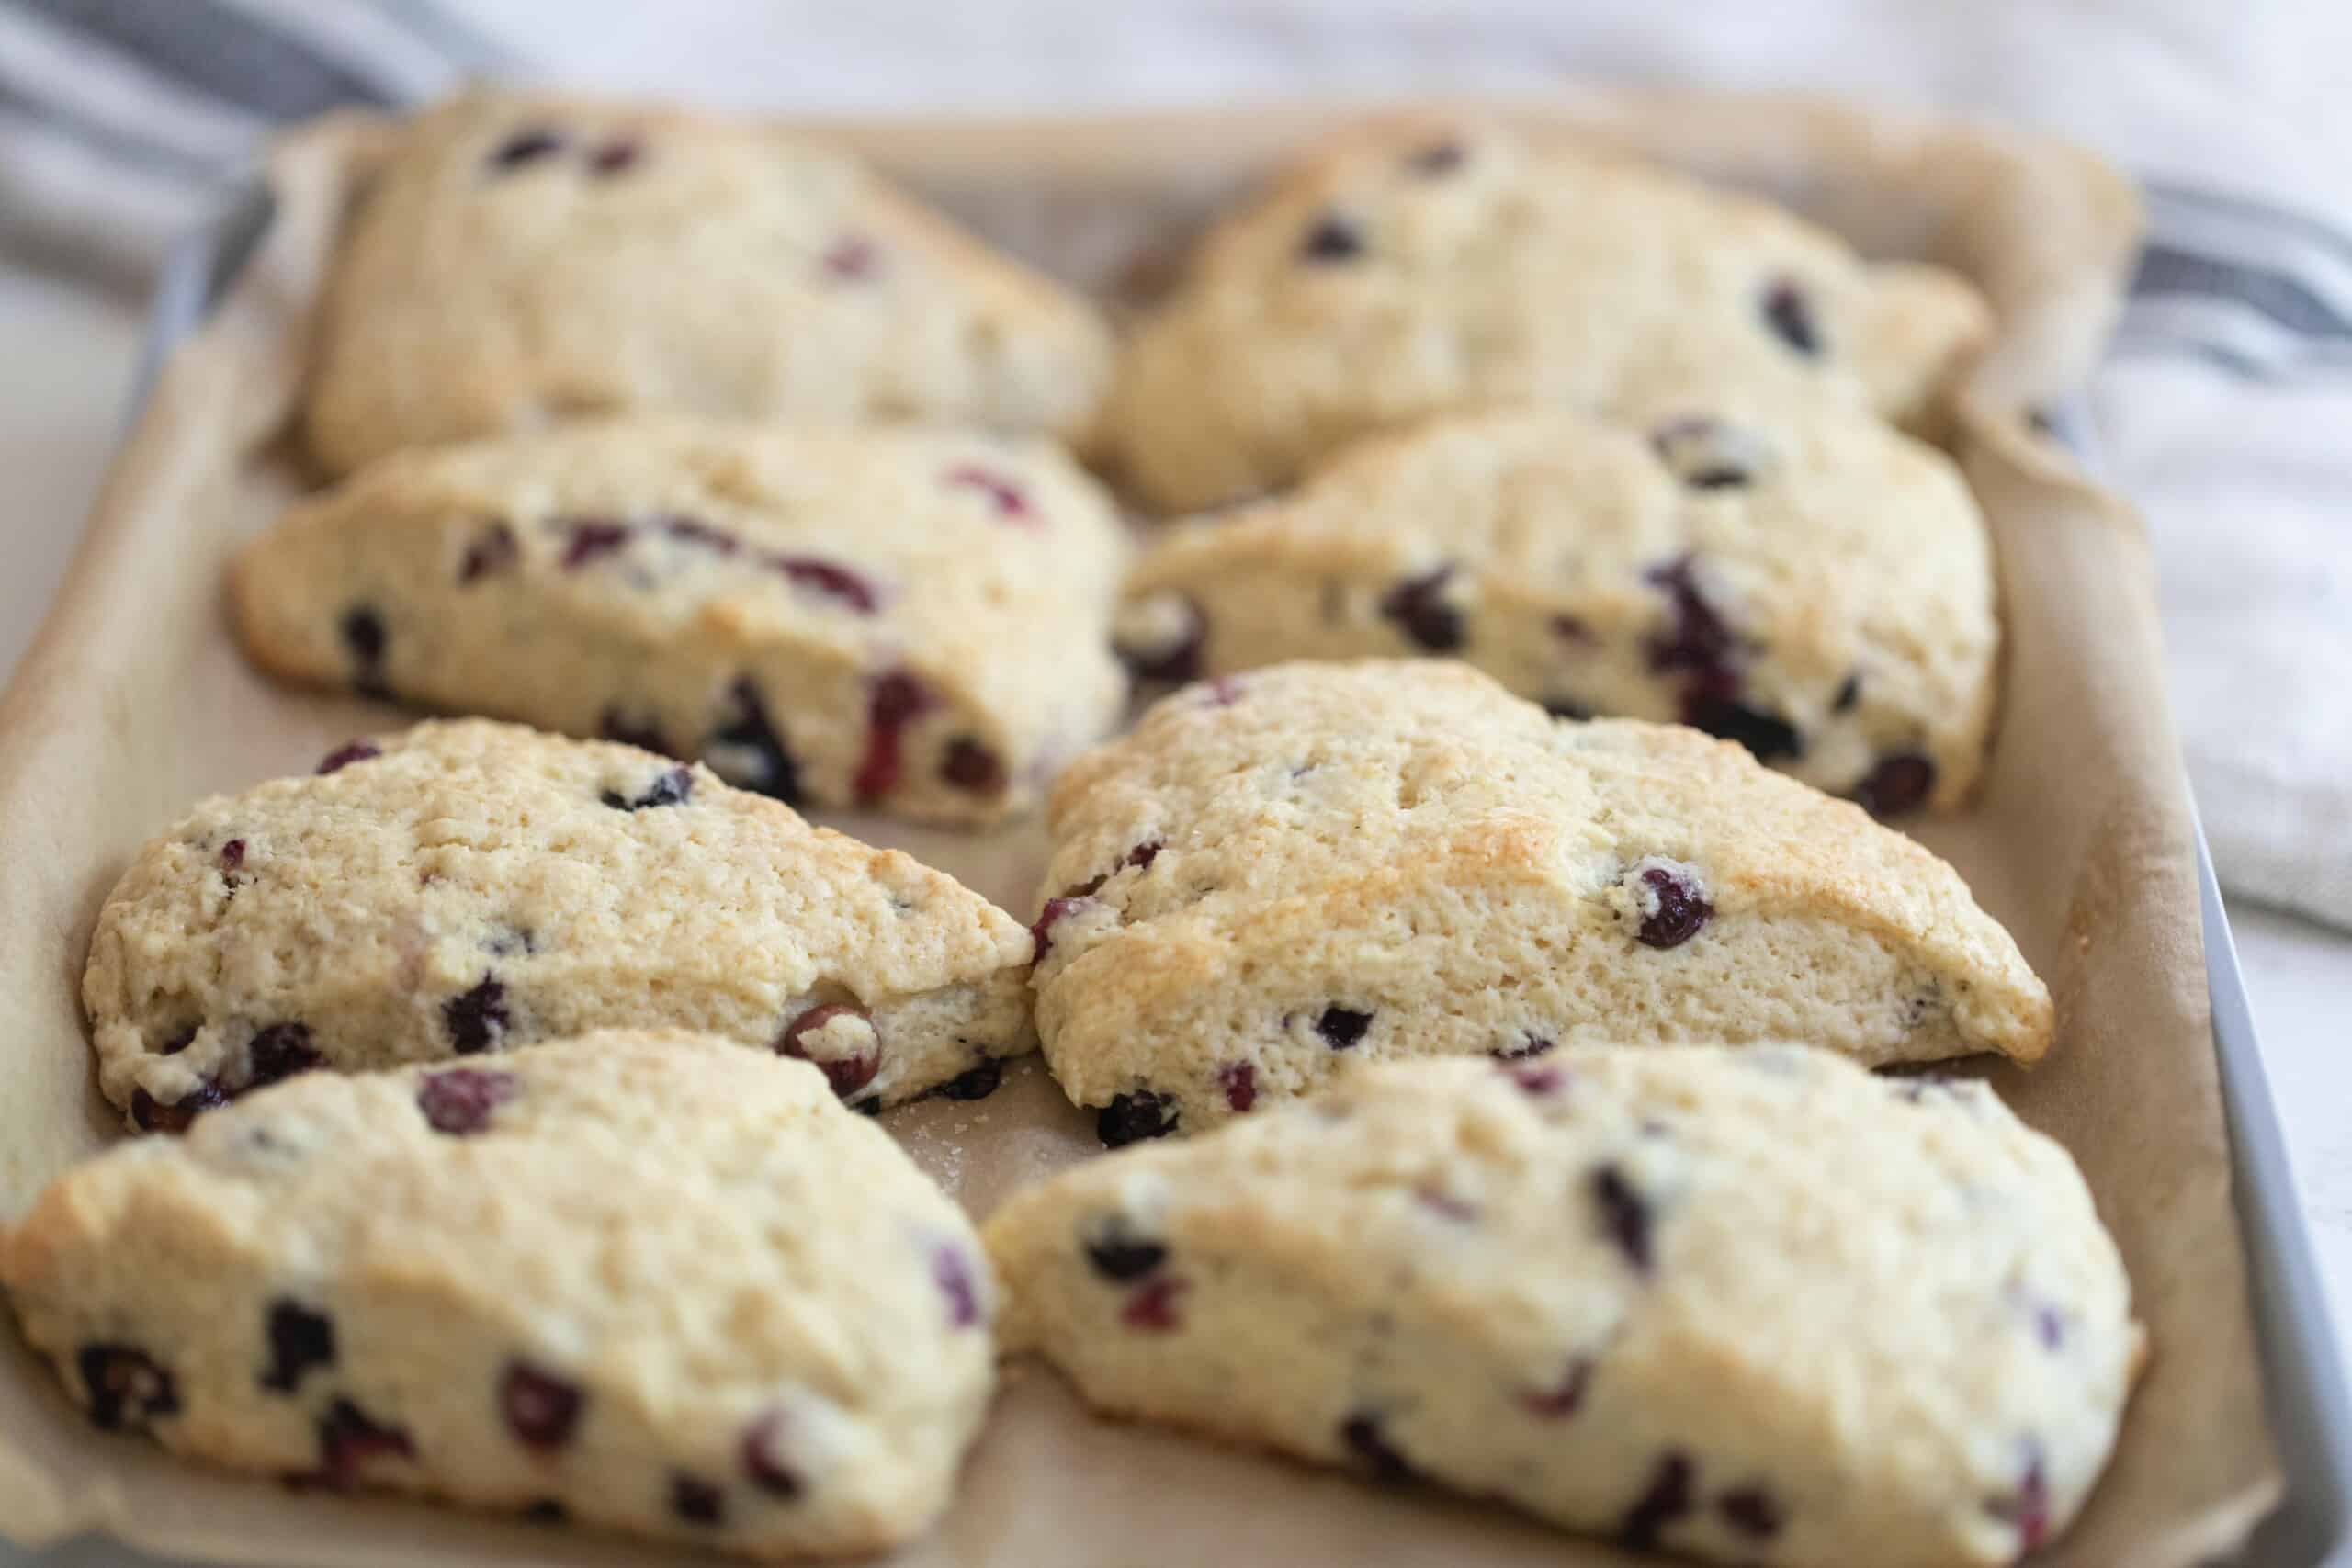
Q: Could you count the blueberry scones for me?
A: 8